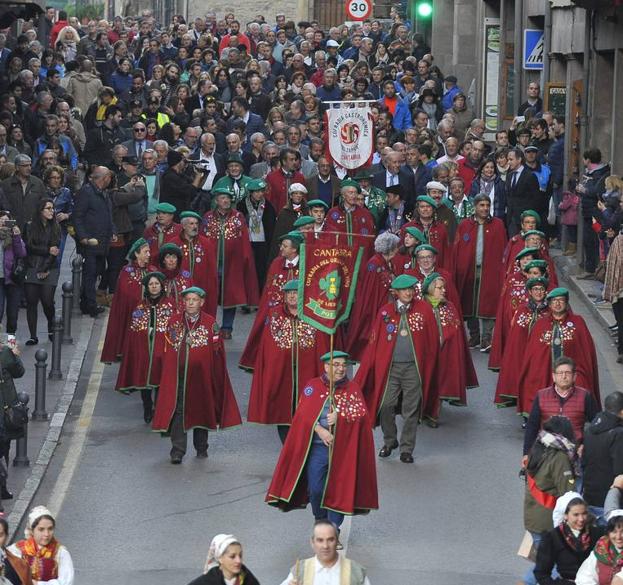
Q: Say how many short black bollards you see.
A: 5